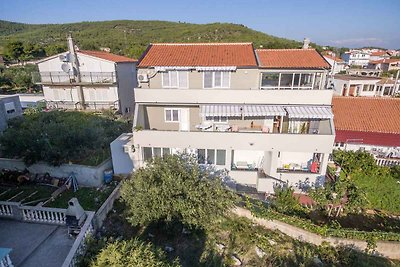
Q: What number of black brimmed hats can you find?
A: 0